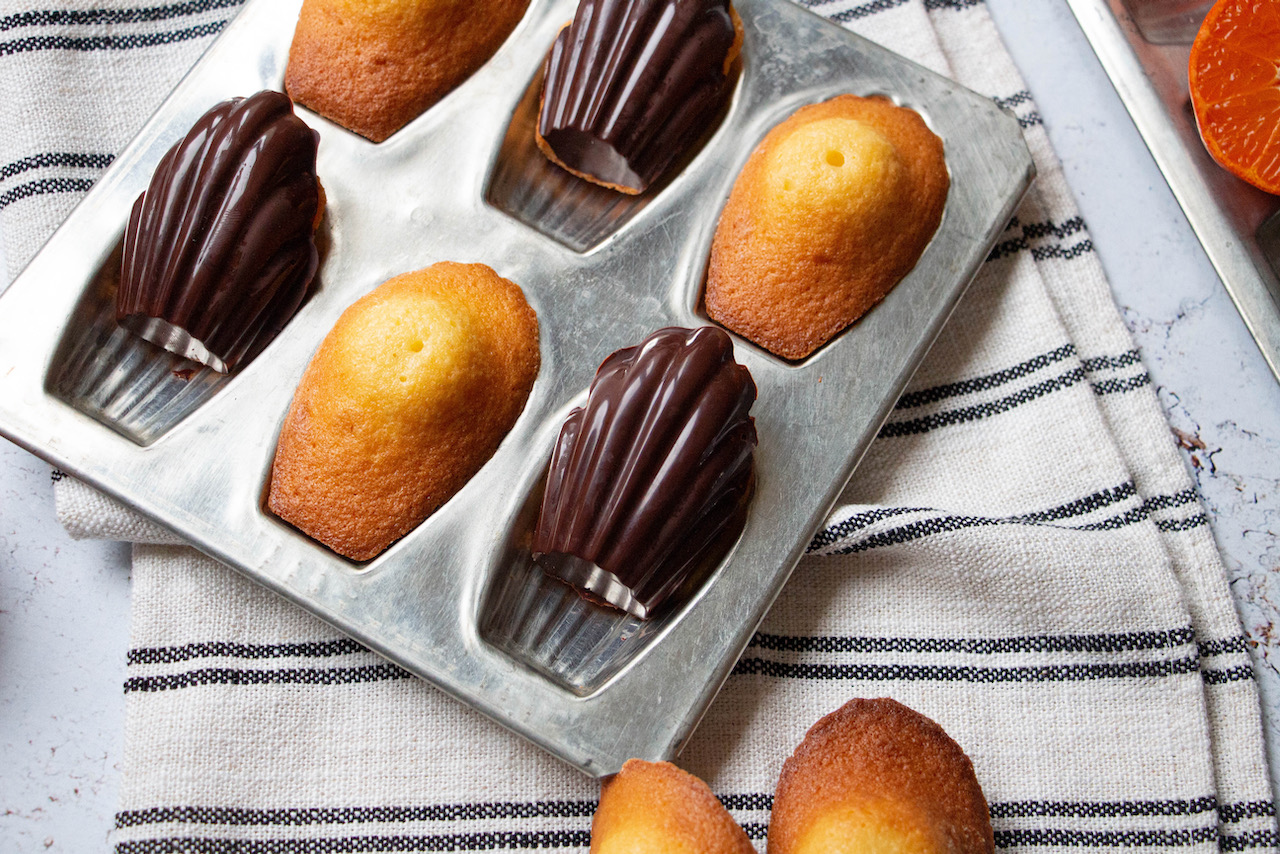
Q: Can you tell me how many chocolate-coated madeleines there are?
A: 3